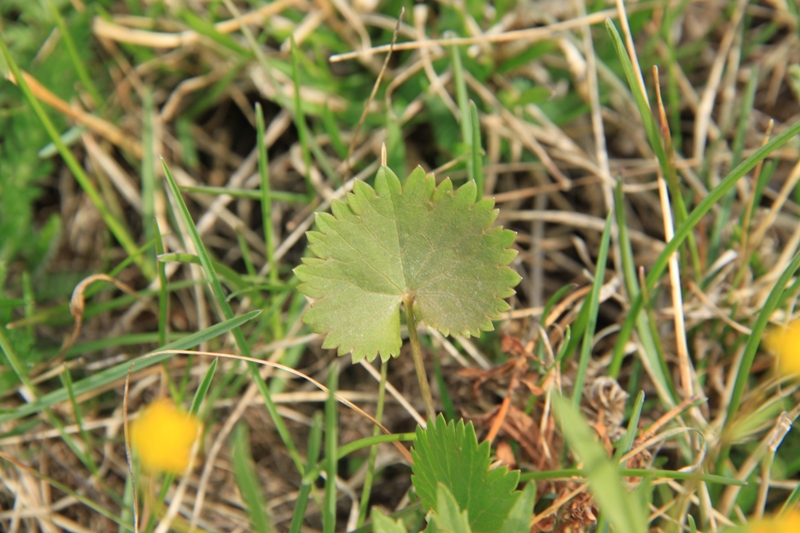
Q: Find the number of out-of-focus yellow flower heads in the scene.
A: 3